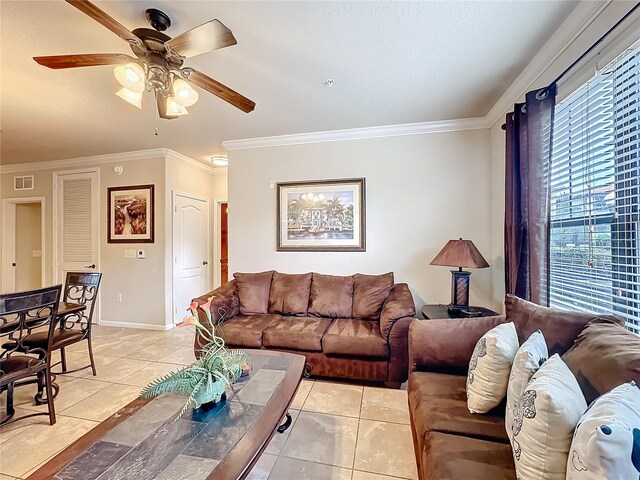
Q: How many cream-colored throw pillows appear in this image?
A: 4